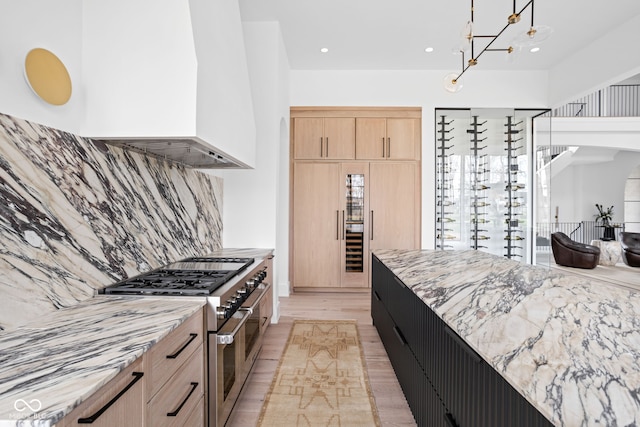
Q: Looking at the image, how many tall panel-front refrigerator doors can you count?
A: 2